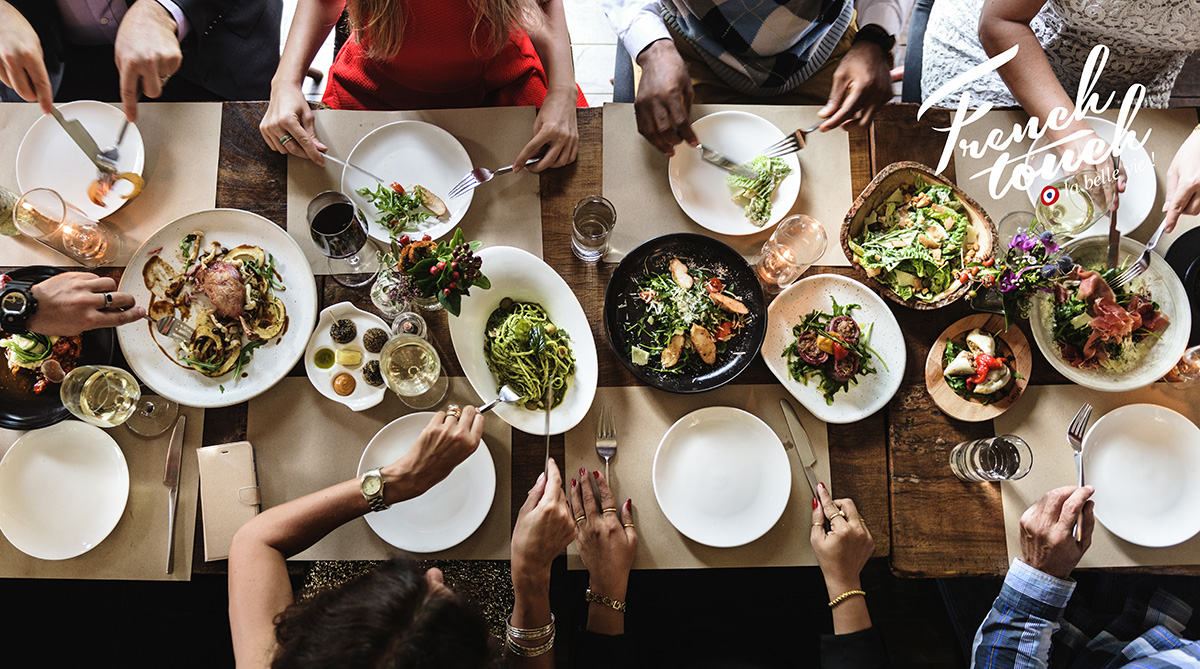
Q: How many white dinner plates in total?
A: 8